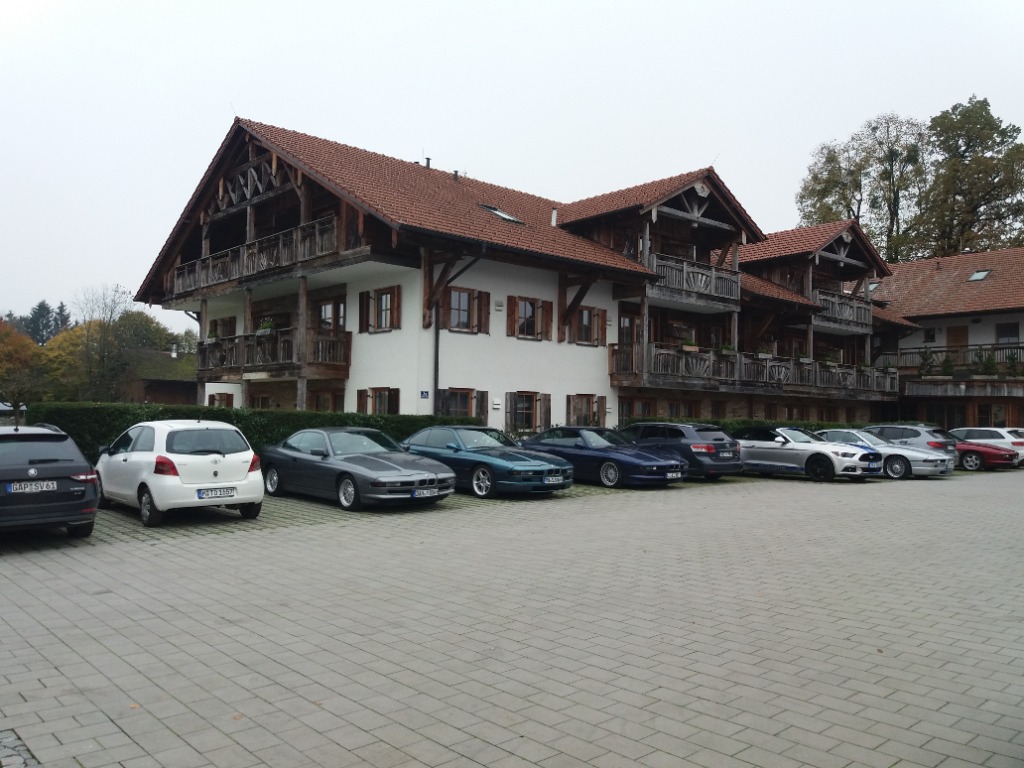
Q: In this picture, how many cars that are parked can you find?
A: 11